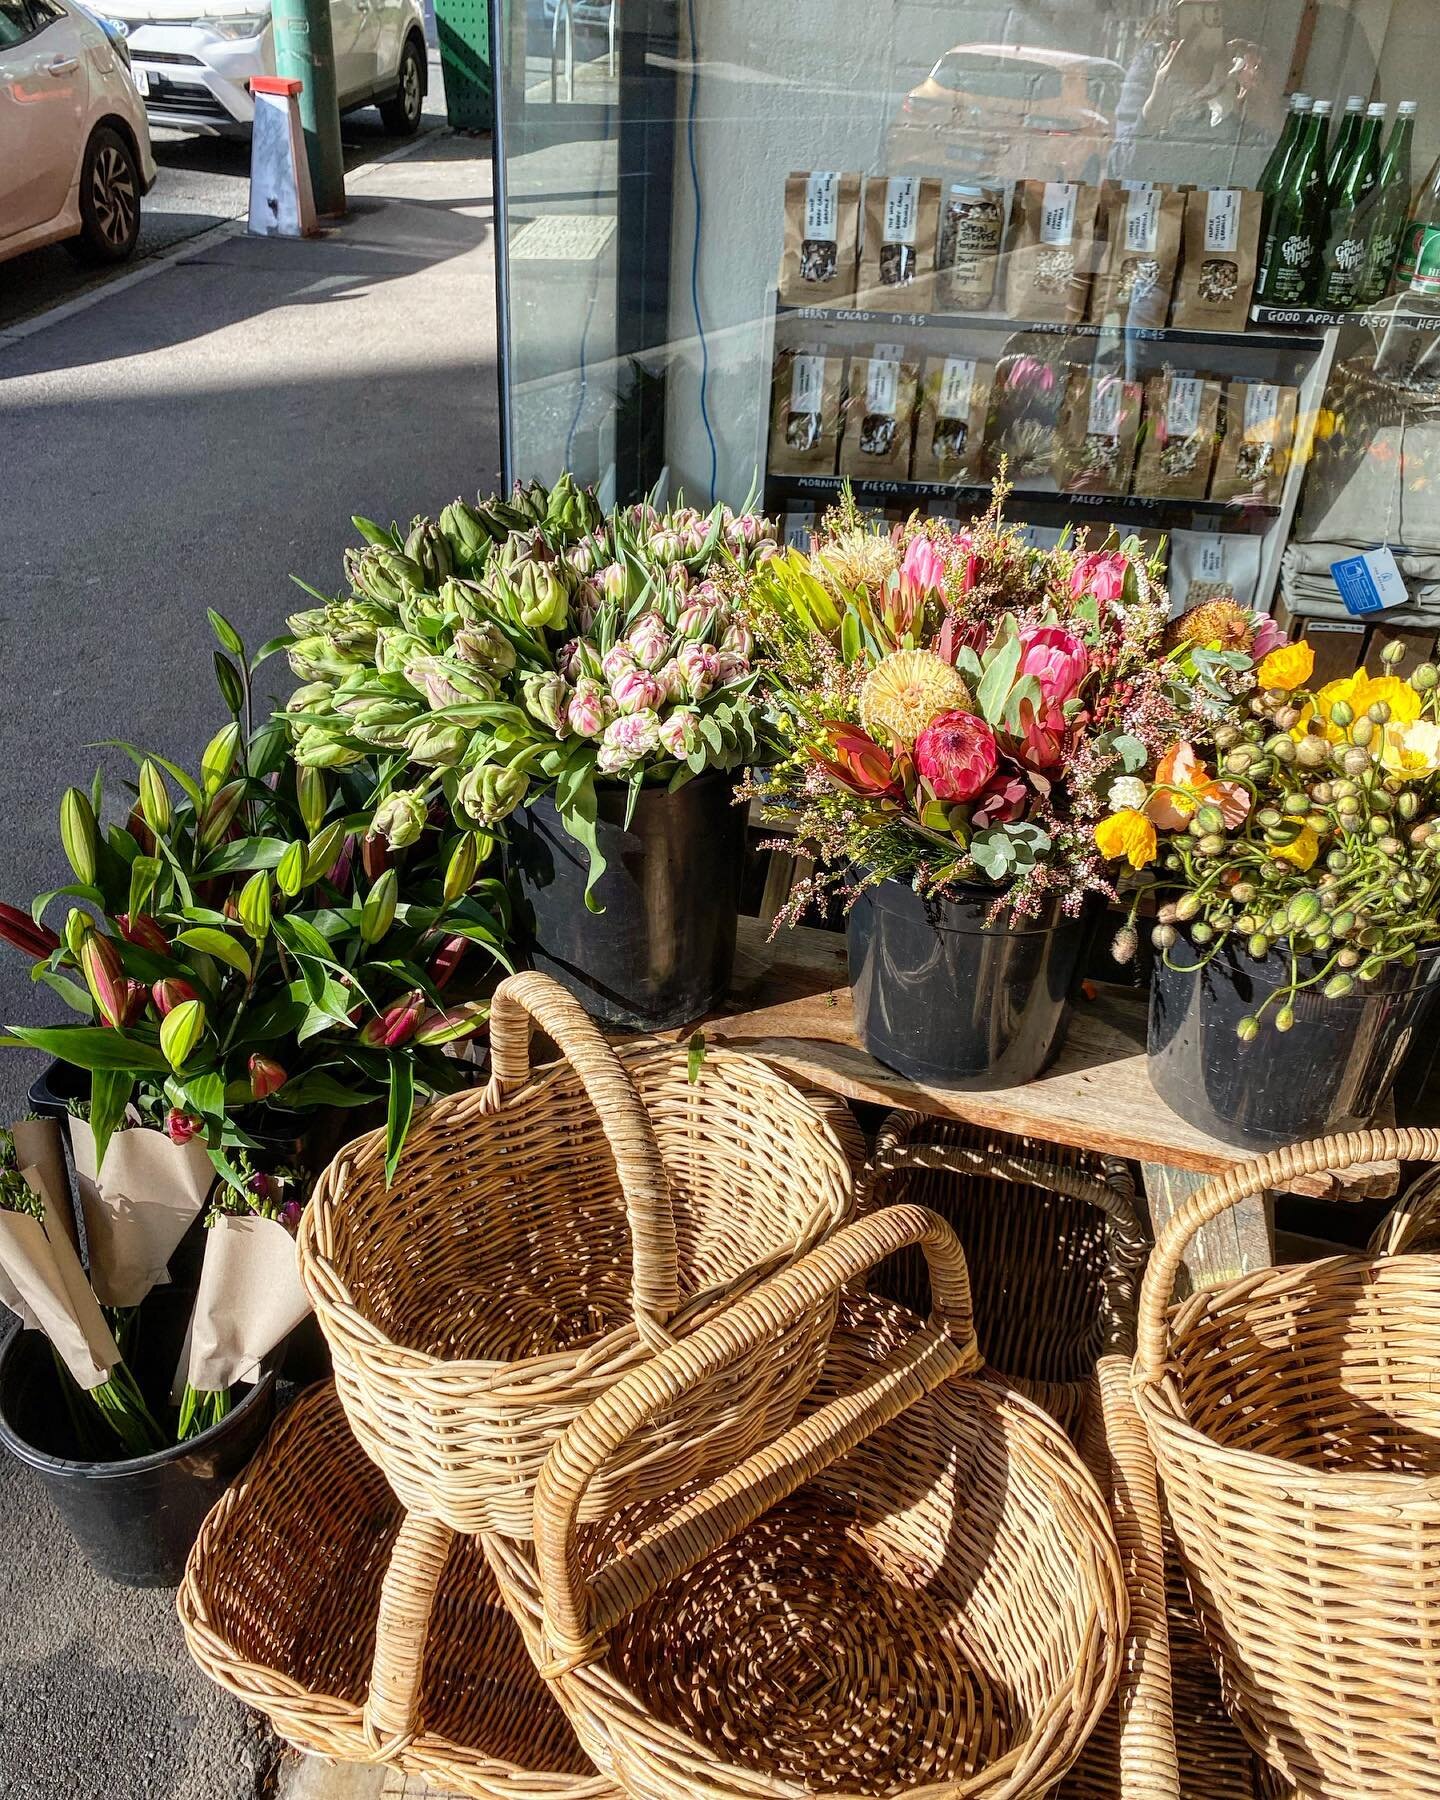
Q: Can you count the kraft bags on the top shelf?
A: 5